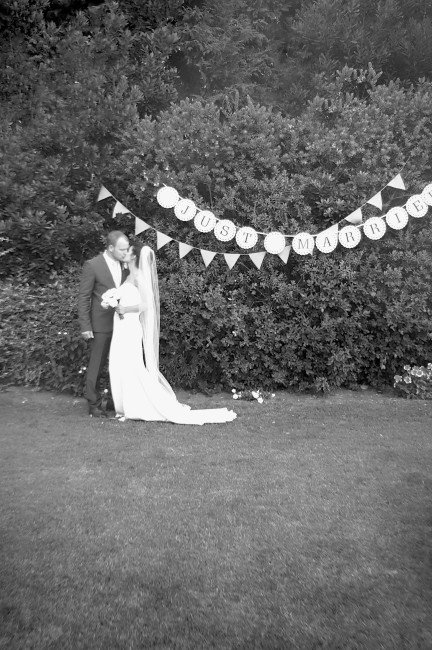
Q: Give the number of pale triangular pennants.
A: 14